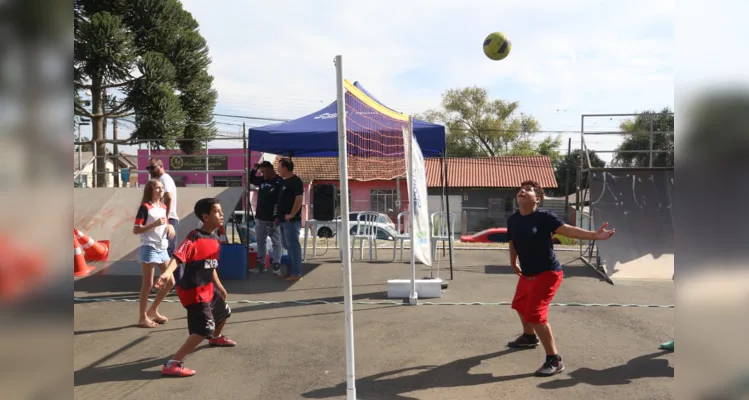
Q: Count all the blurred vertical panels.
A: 2